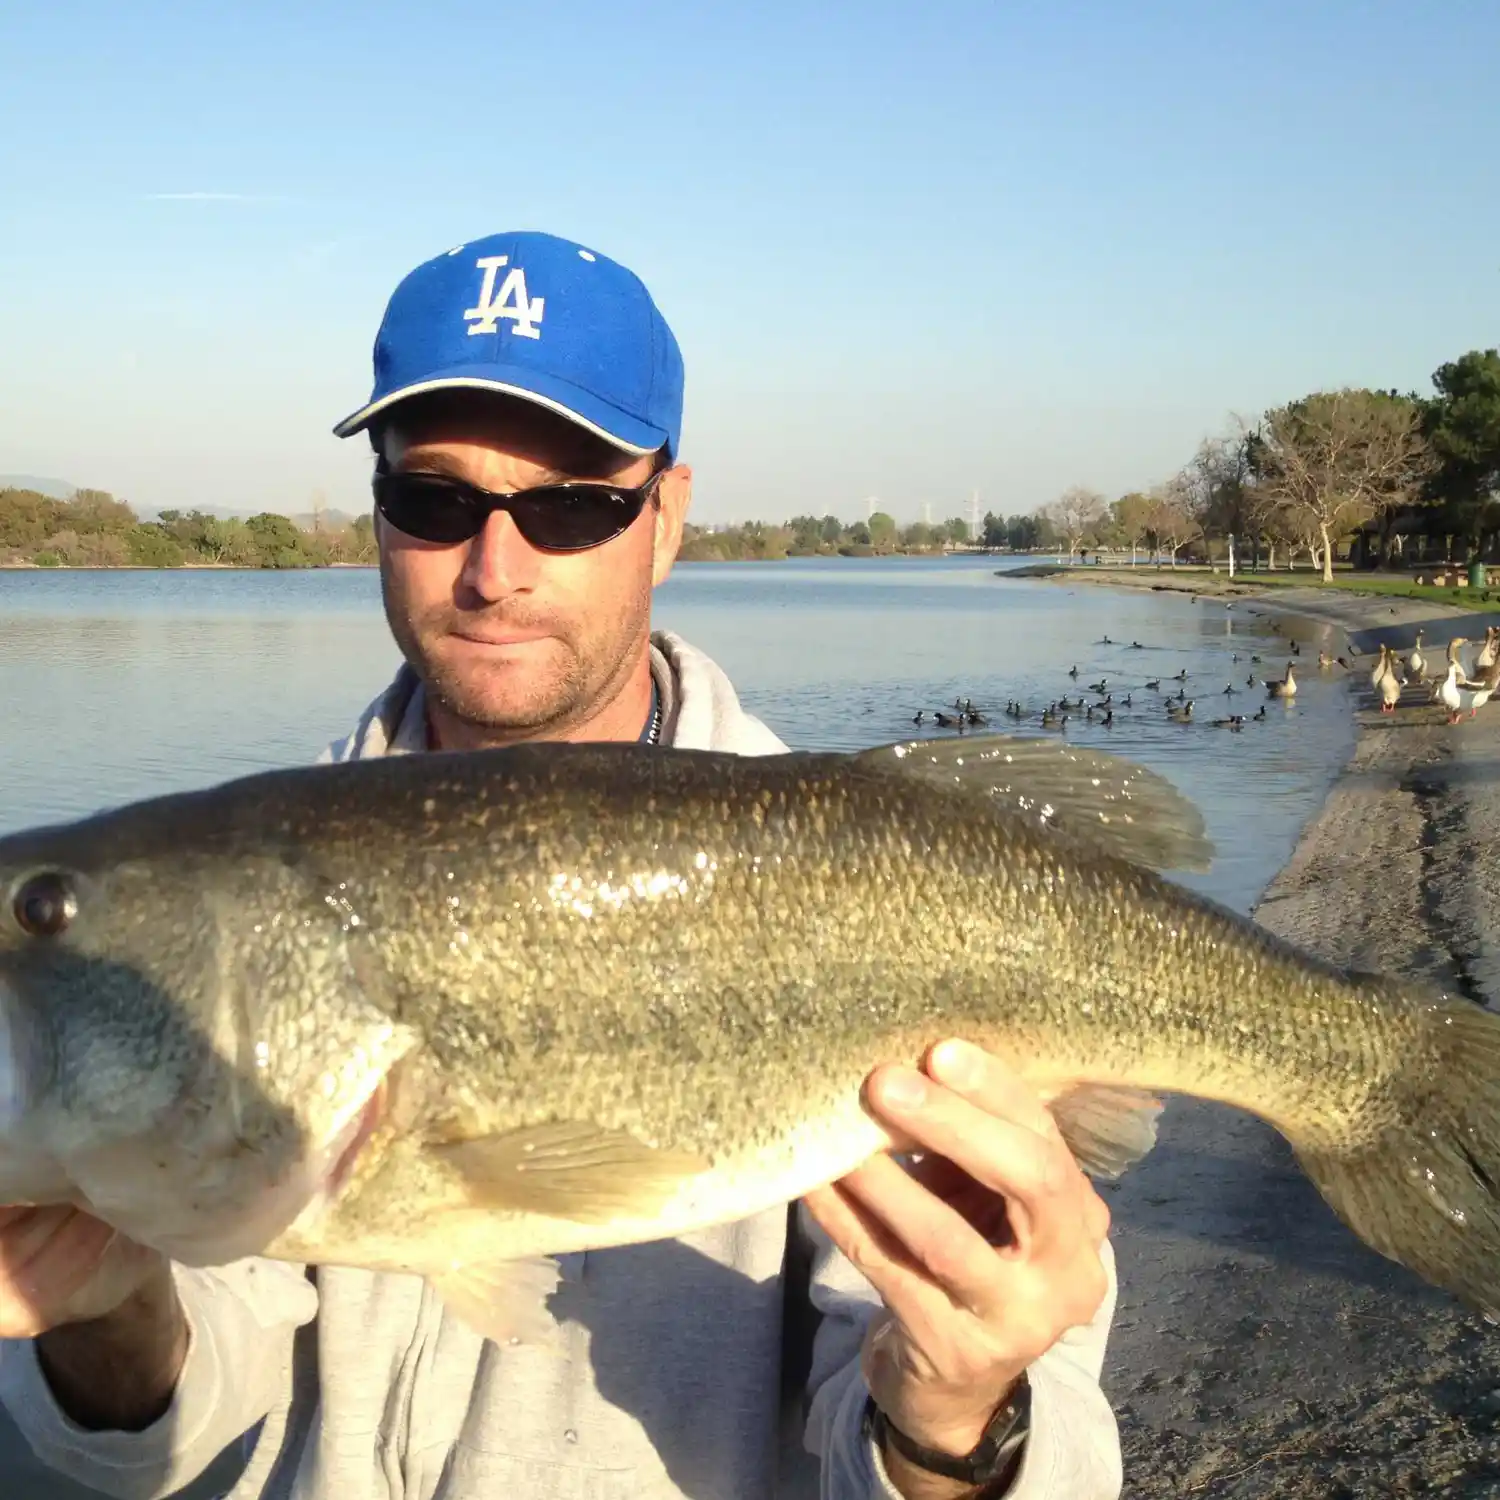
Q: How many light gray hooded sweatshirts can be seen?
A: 1